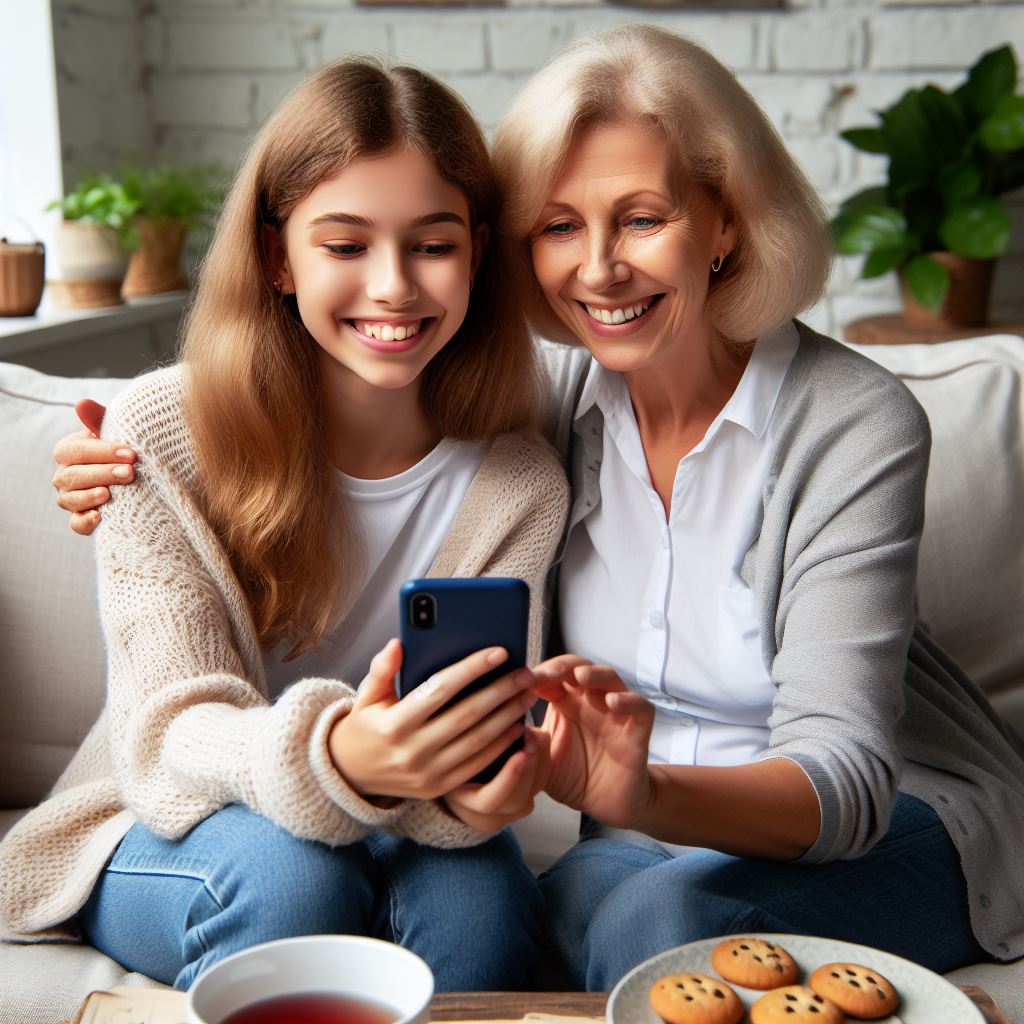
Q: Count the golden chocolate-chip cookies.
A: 4